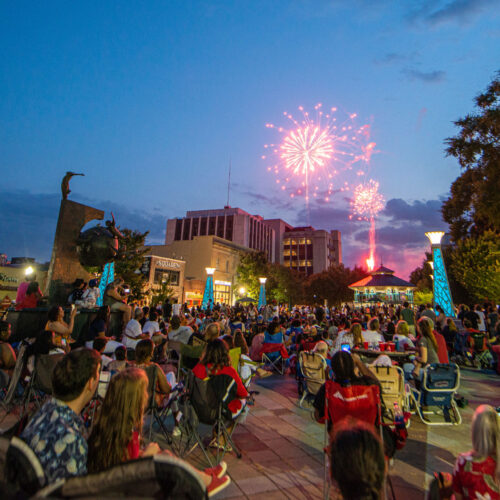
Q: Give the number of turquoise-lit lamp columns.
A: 4